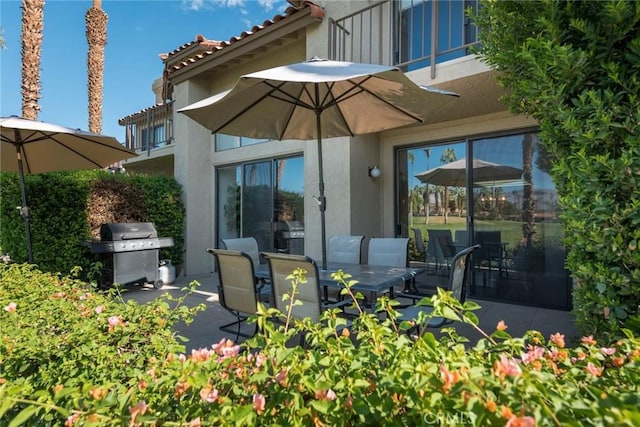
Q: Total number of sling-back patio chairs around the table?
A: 6